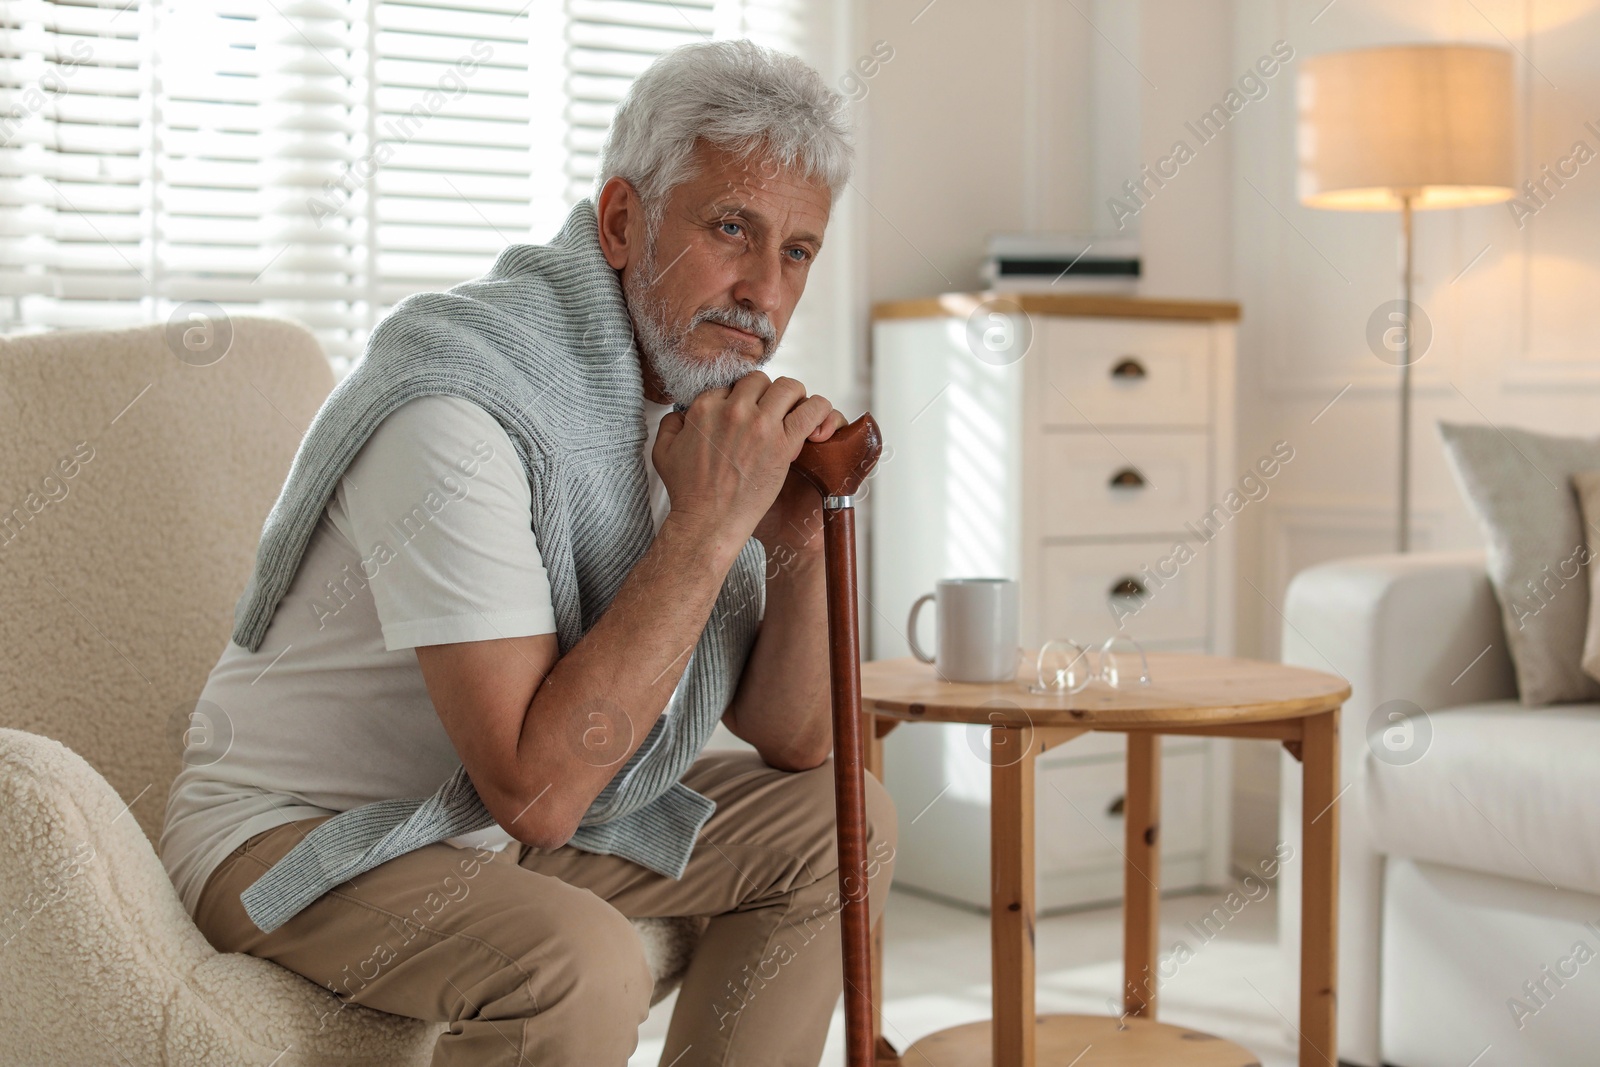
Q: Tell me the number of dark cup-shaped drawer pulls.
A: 4